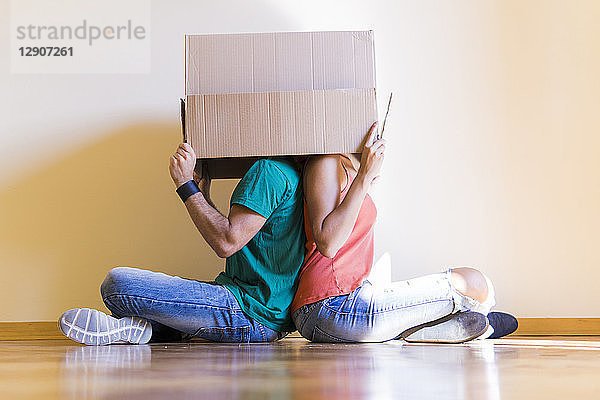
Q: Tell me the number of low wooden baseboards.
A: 1